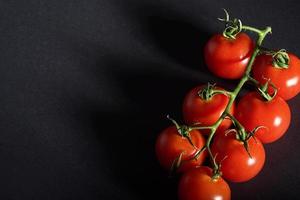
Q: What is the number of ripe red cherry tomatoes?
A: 7